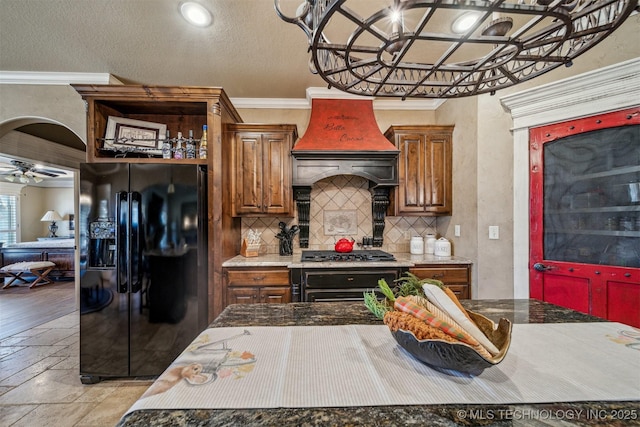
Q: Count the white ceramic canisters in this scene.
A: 3